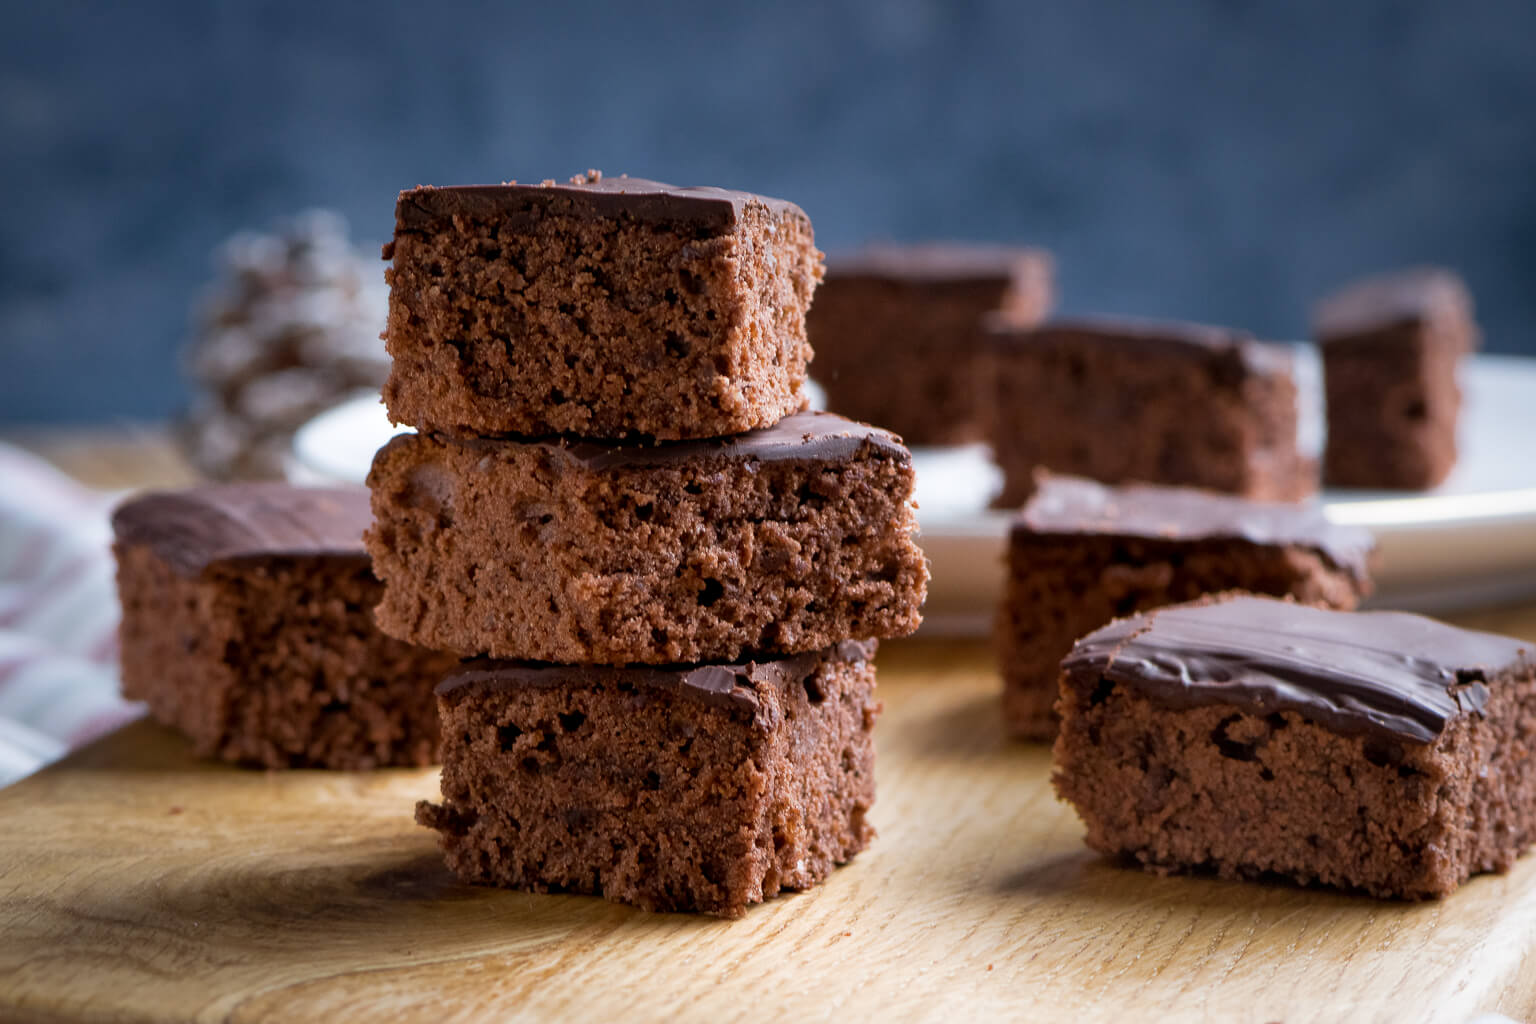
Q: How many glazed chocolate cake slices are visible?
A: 9